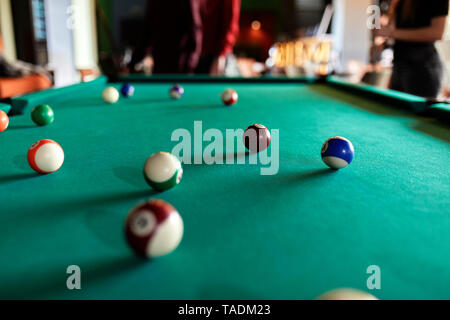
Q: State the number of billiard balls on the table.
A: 12